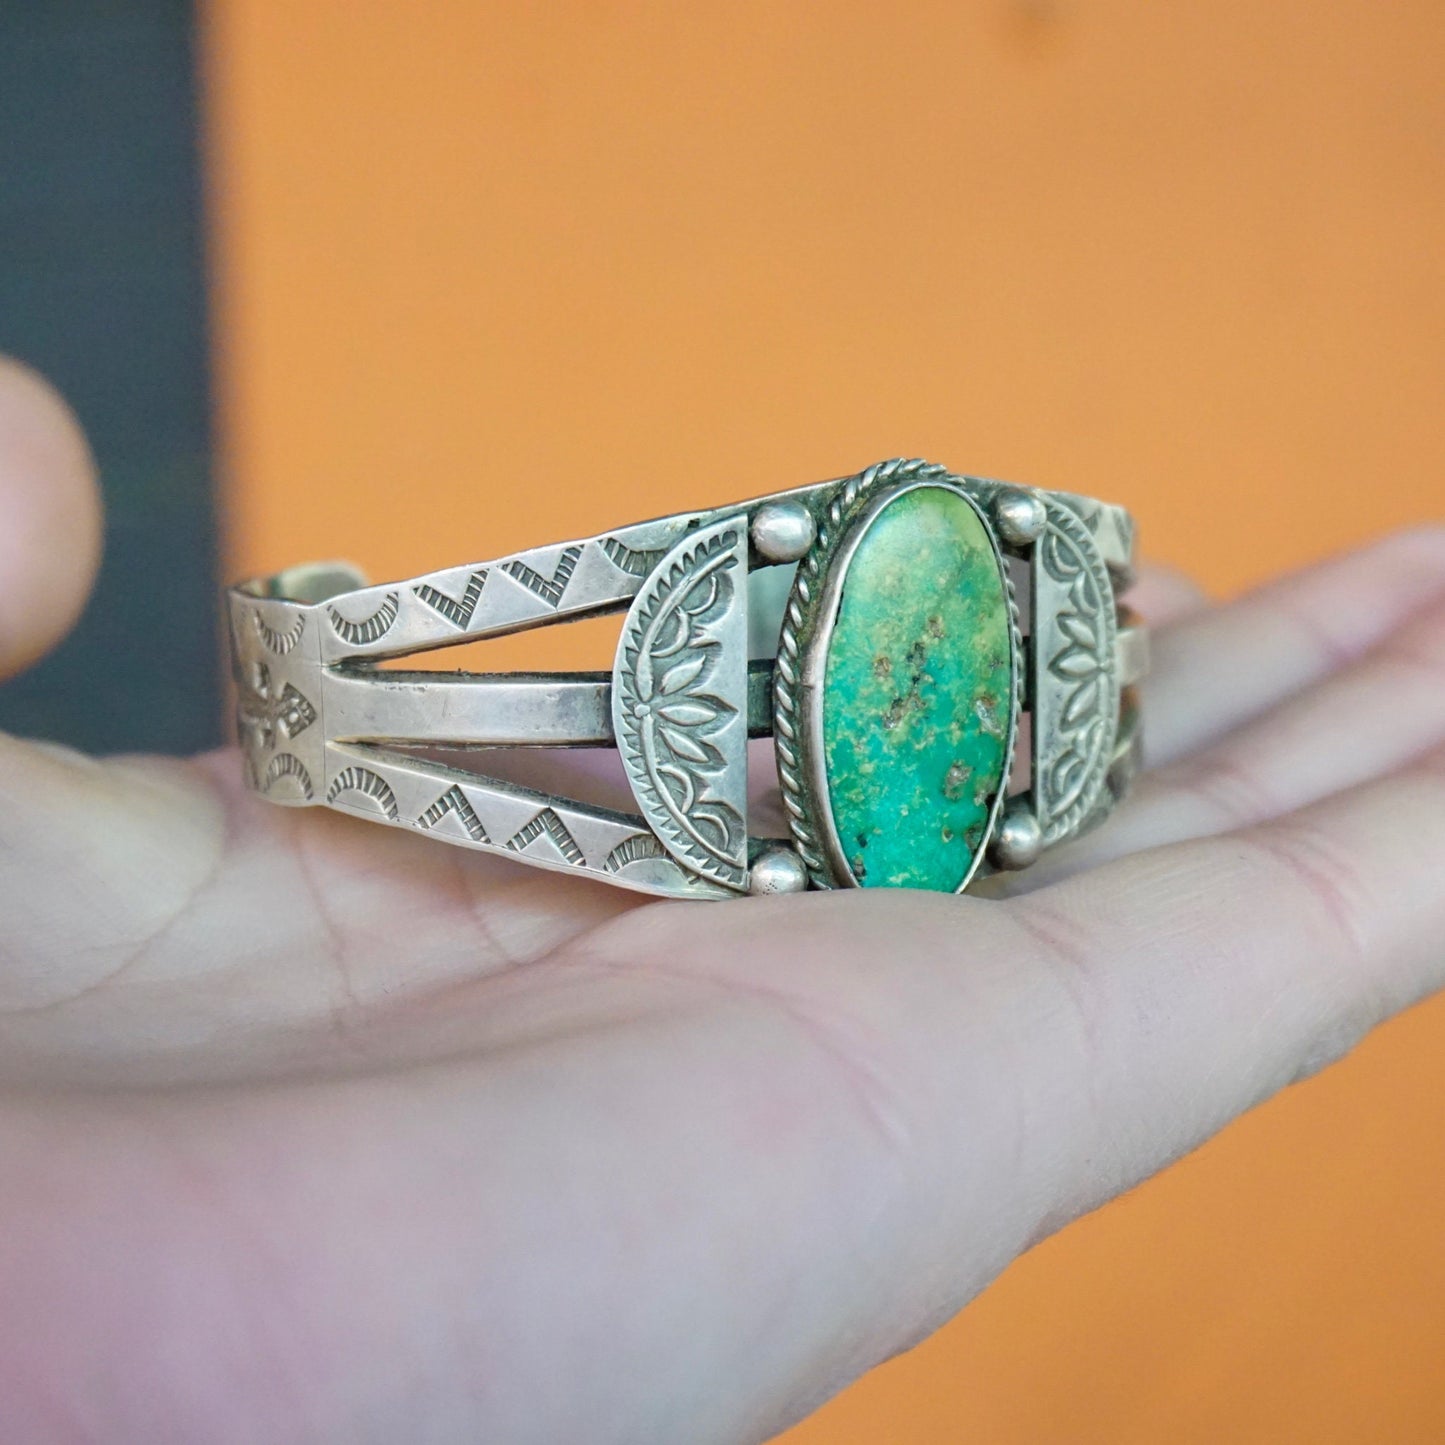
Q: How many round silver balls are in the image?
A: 4